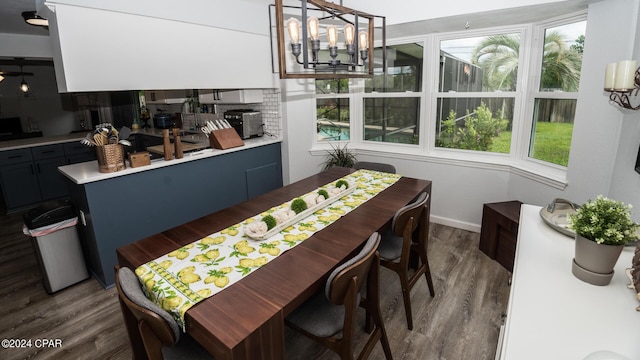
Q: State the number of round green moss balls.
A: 4